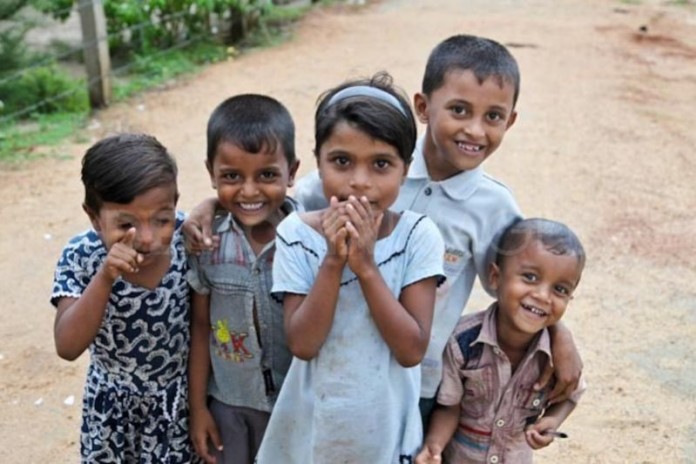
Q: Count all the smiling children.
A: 3